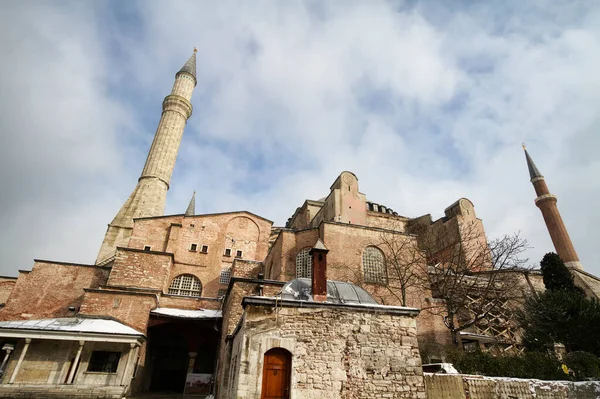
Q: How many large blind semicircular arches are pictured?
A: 1